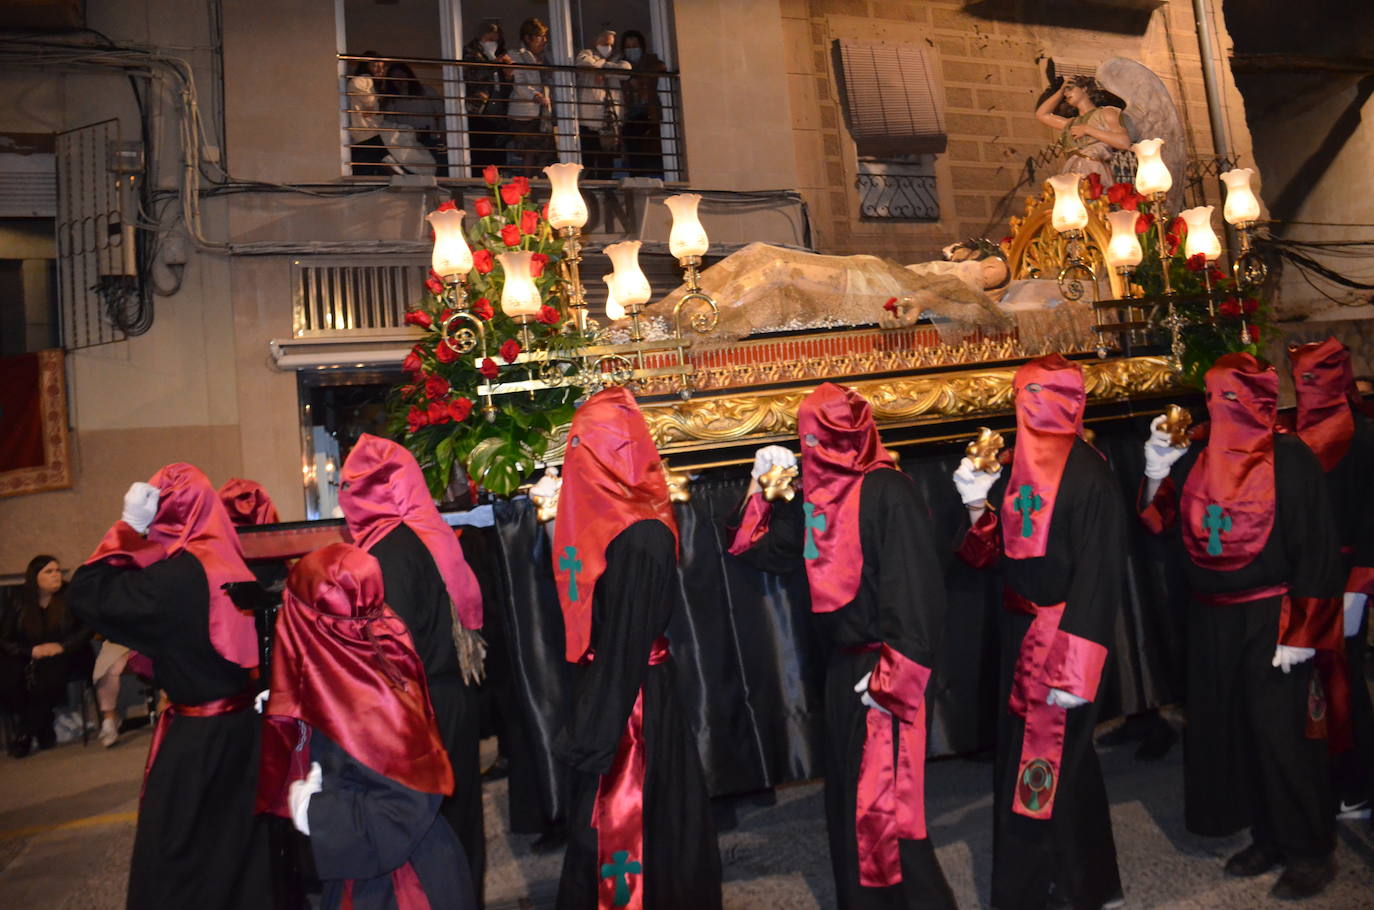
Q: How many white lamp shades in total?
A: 11